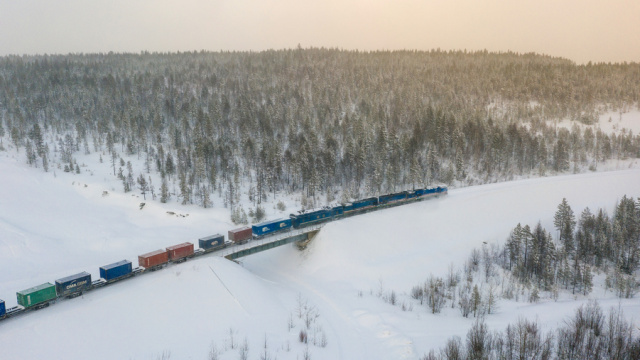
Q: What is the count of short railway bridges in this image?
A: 1